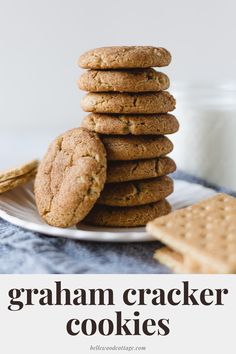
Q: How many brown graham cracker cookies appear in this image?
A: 9